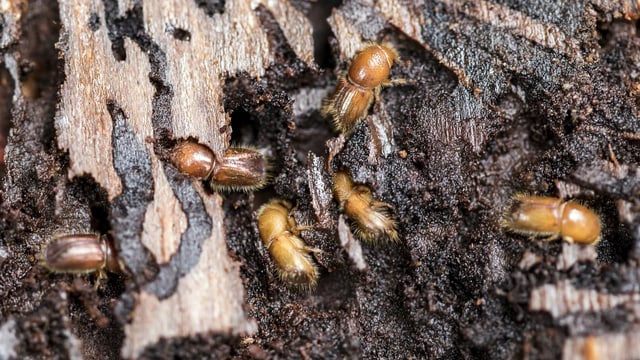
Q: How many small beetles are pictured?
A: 6